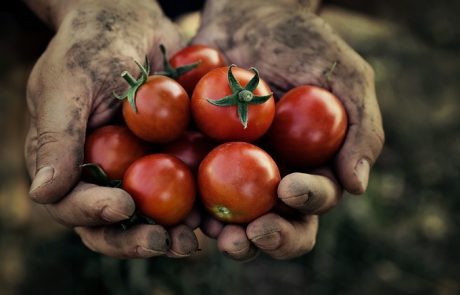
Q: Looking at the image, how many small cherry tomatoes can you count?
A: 8